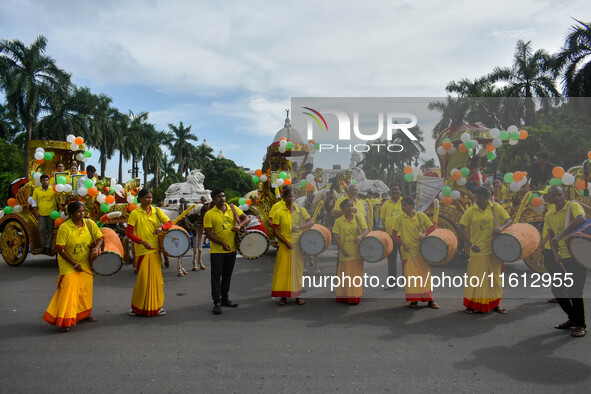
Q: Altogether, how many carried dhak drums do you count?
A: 8